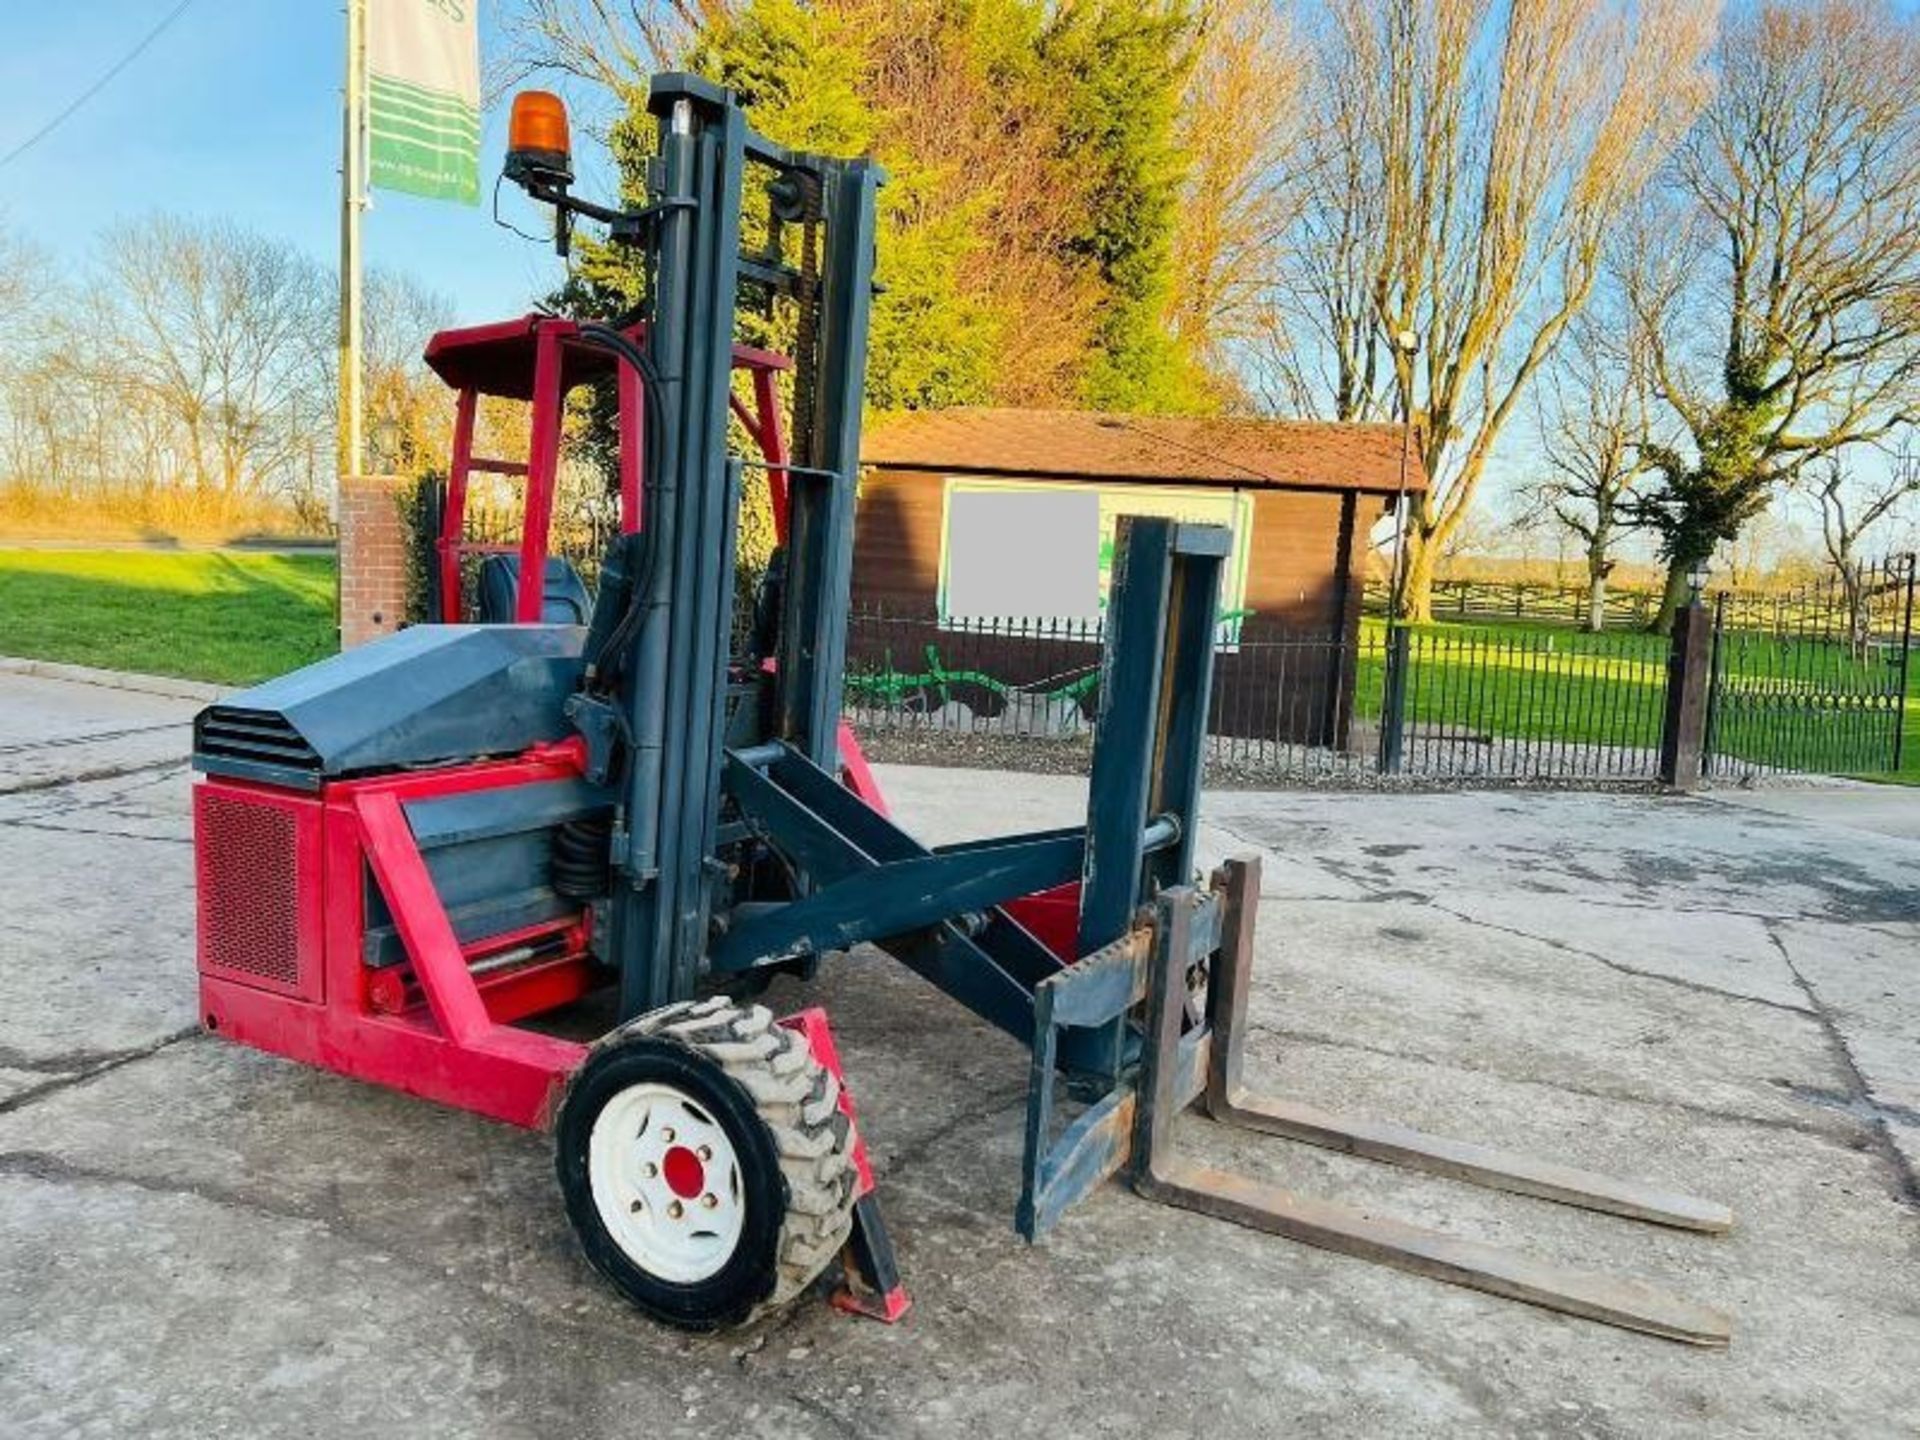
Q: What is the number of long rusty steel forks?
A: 2